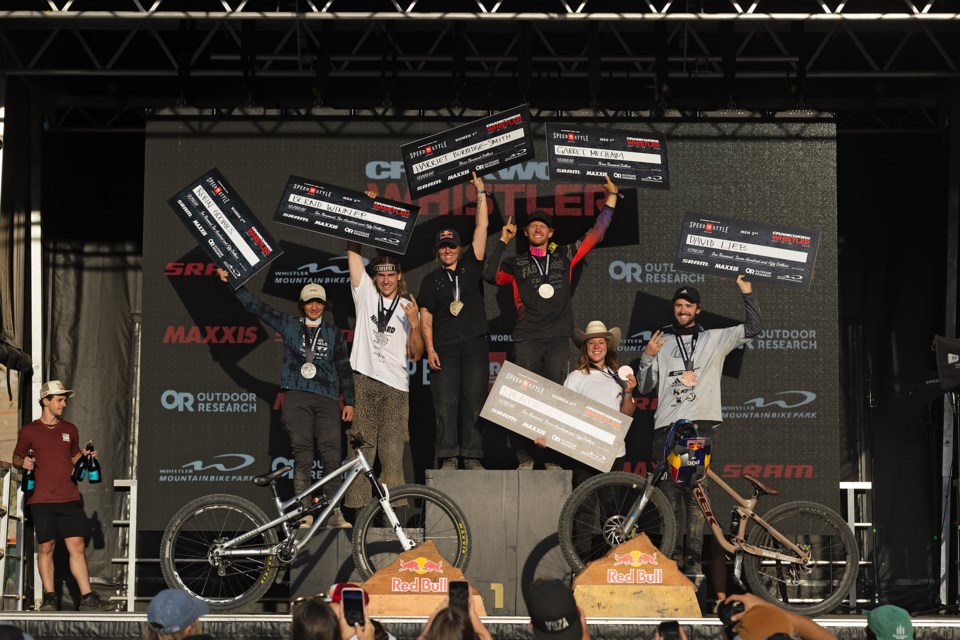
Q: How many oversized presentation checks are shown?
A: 6